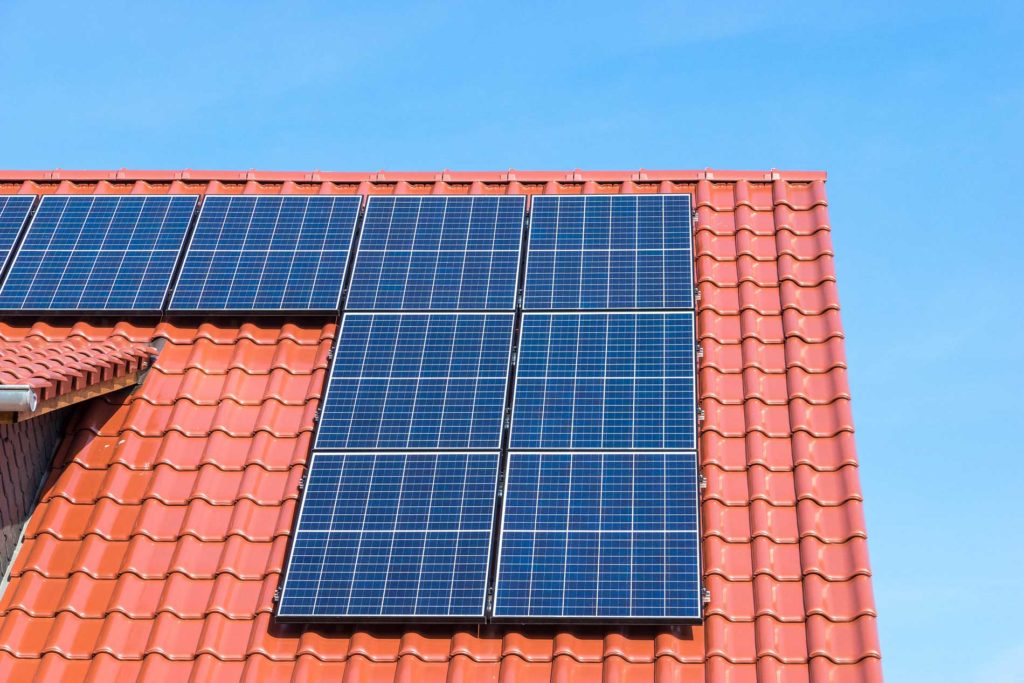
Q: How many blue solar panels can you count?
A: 9